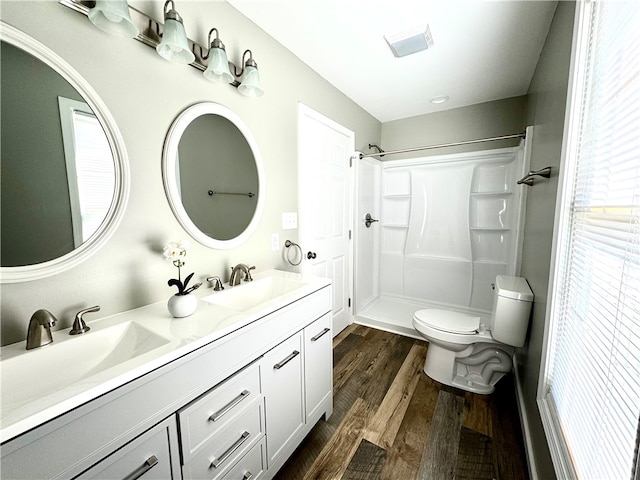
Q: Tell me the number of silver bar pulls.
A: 6